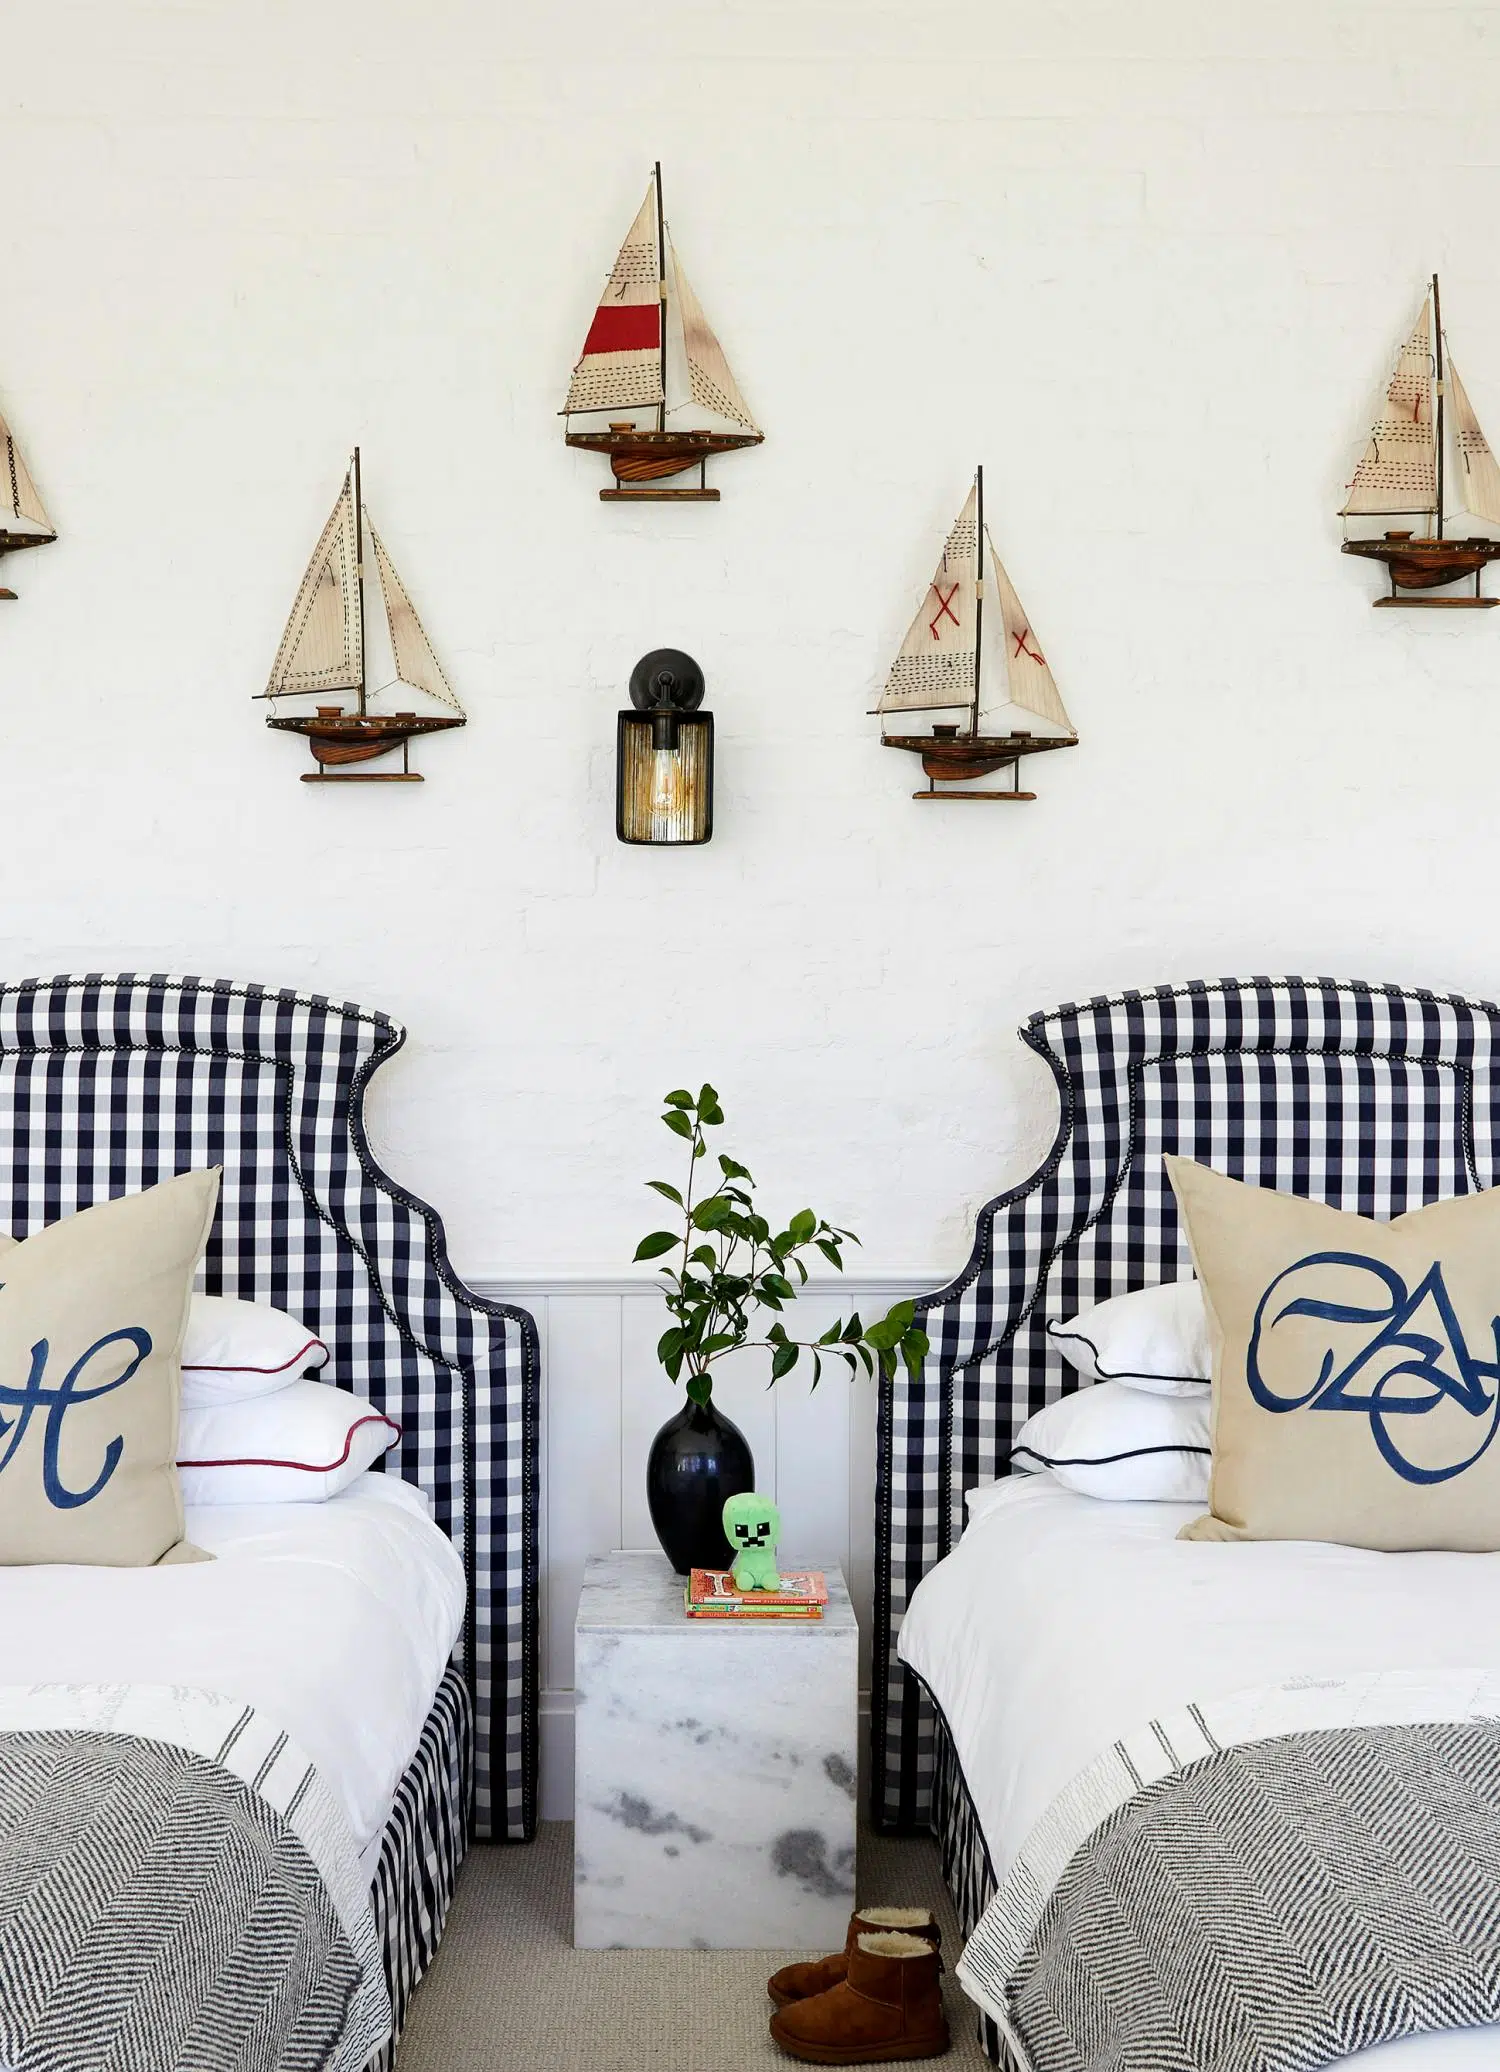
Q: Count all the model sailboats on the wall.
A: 5